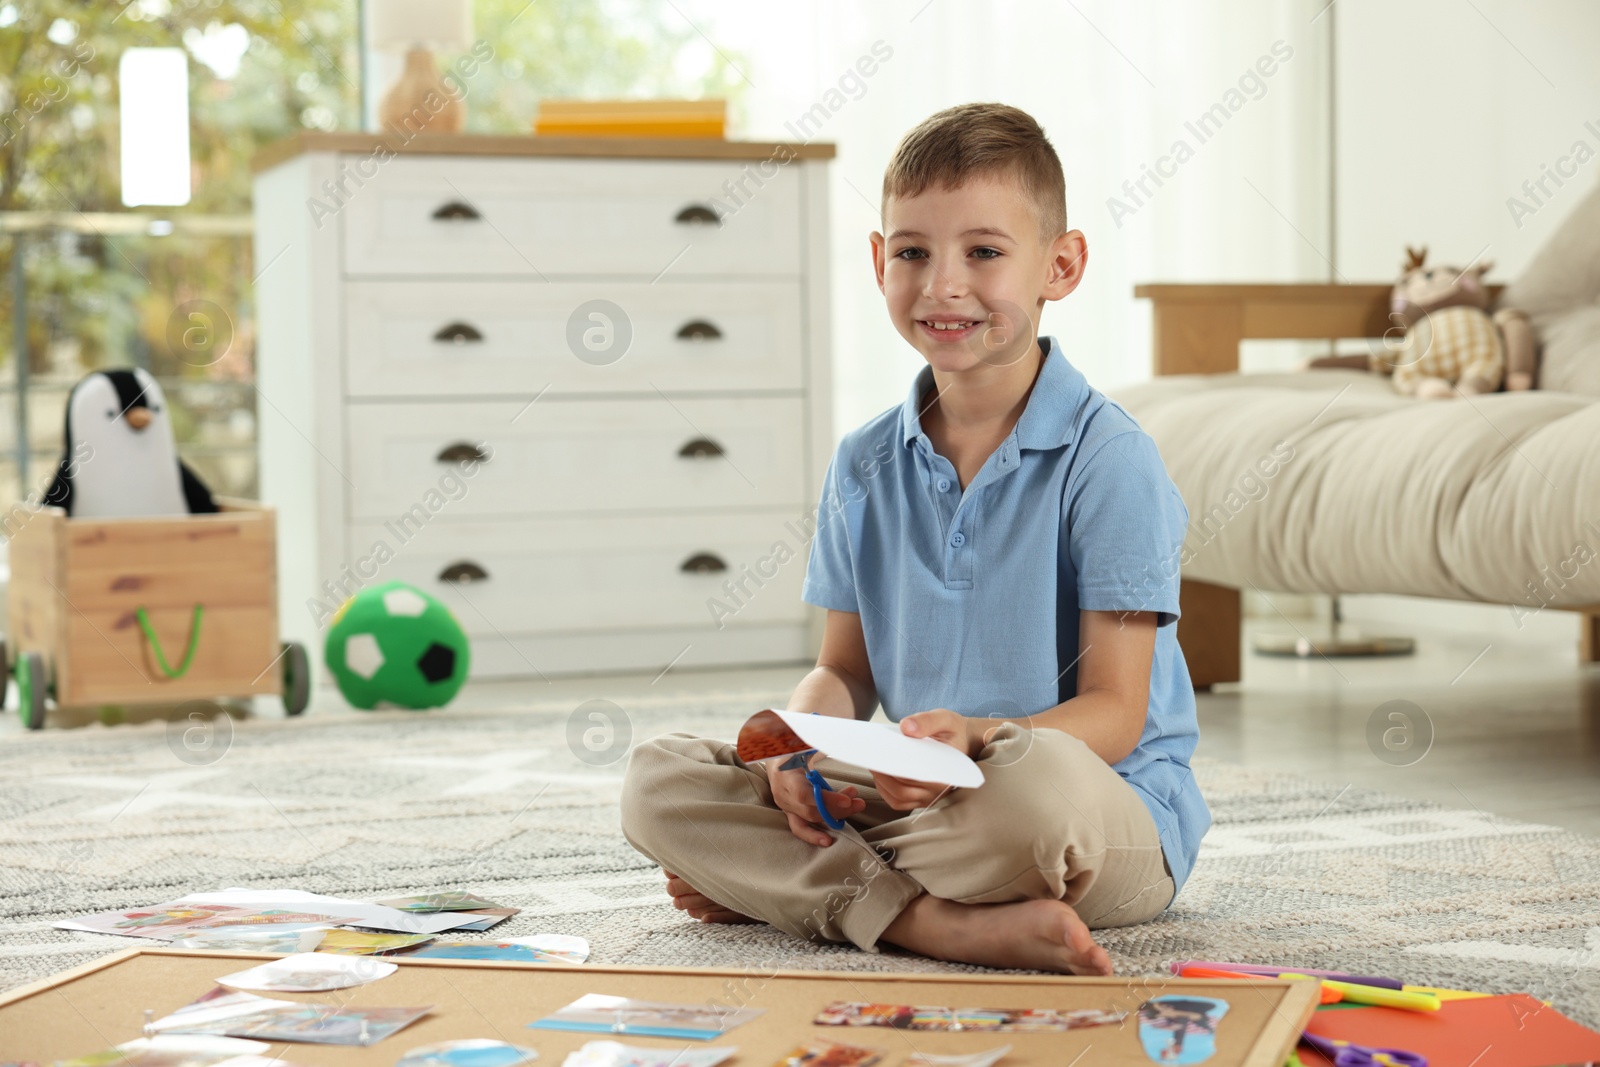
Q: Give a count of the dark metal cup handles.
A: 8